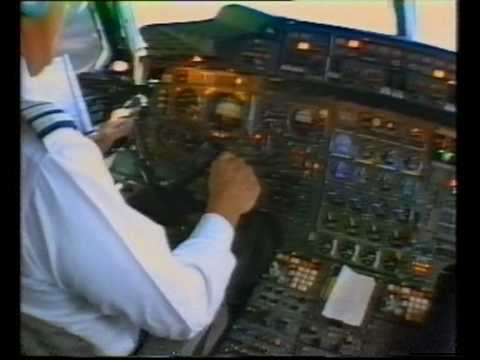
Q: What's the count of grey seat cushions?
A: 1